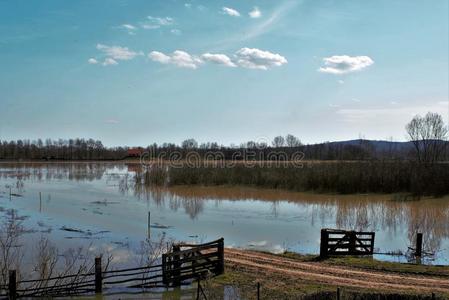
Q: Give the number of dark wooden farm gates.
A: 2